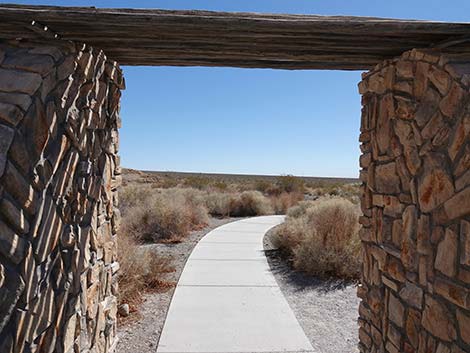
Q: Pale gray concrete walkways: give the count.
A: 1